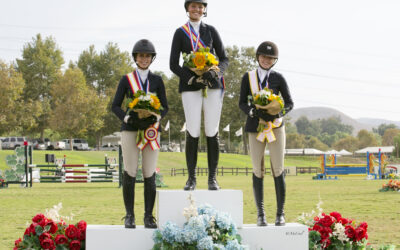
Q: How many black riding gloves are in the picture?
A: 6